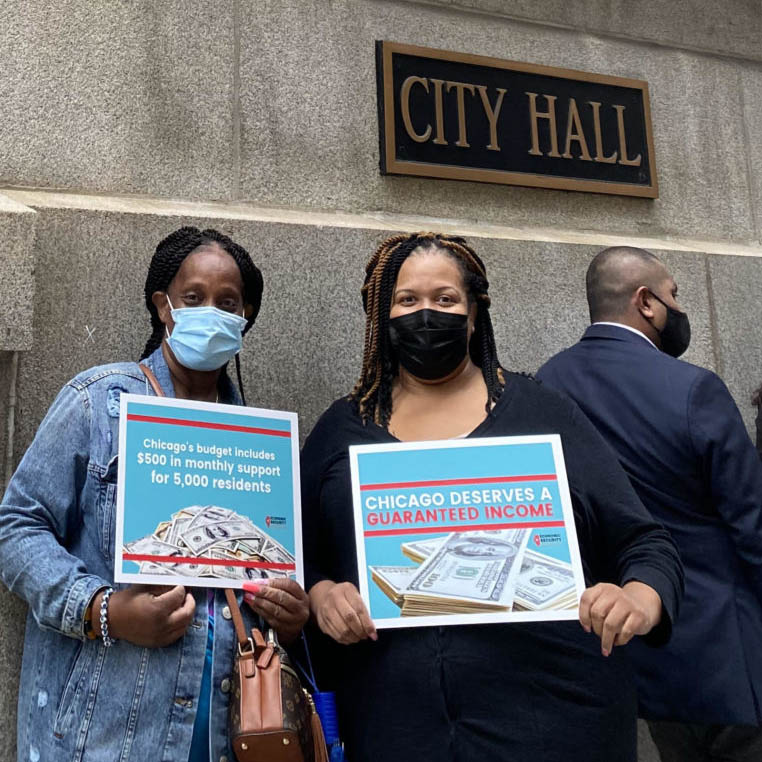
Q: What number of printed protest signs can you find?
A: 2